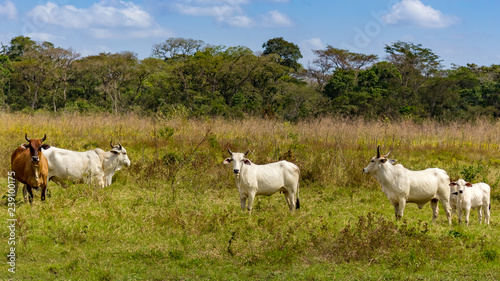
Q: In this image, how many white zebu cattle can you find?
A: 4